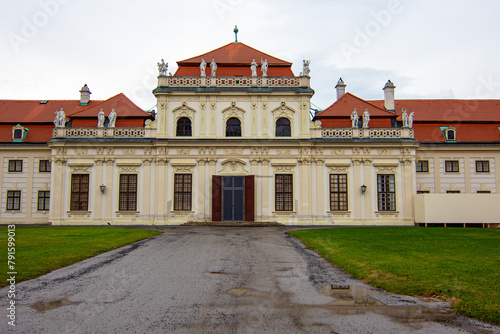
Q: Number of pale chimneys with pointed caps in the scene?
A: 3